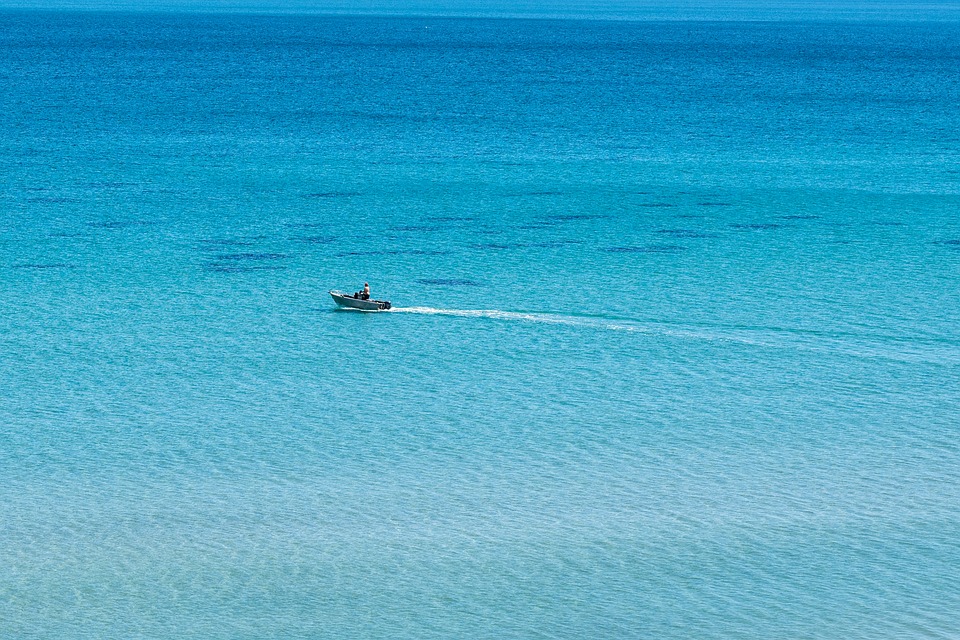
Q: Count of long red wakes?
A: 0